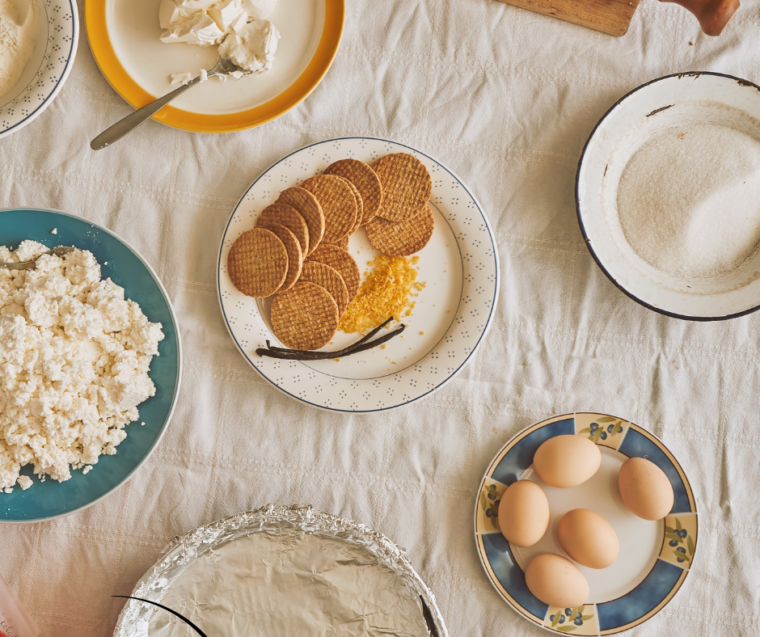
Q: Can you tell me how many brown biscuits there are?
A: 13